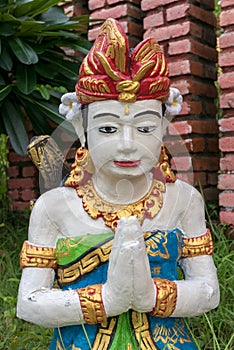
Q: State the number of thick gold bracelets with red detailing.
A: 4